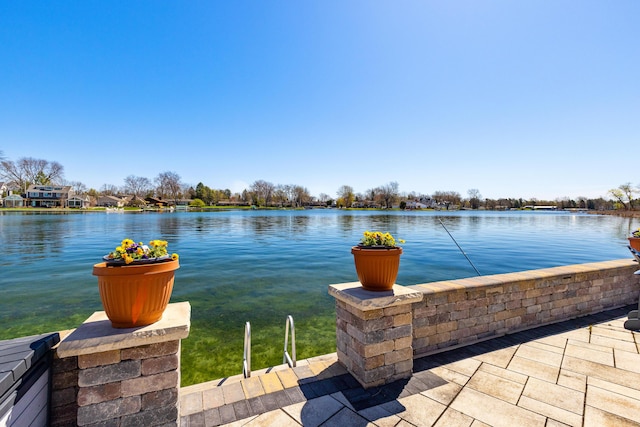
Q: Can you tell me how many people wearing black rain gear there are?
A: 0